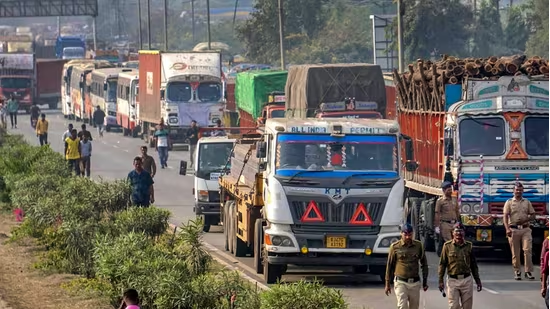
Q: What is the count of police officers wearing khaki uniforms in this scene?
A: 4